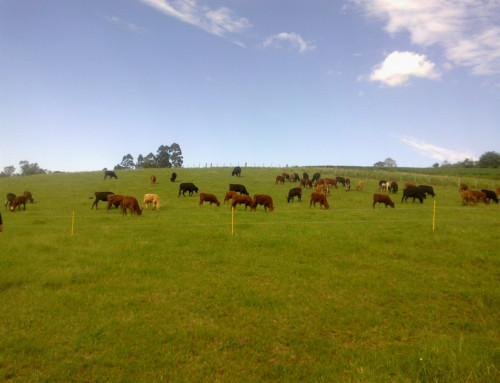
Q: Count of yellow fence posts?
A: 3